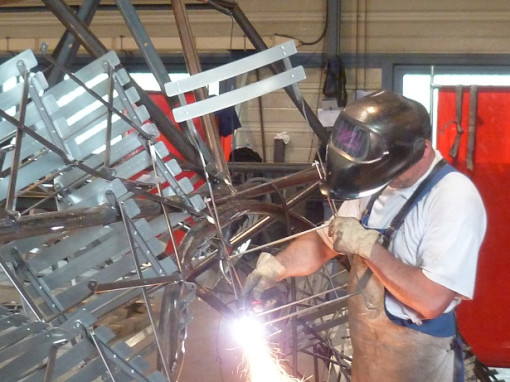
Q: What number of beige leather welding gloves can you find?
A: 2